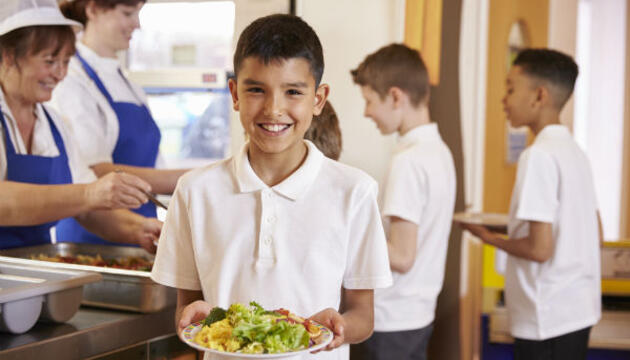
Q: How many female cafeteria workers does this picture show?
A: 2